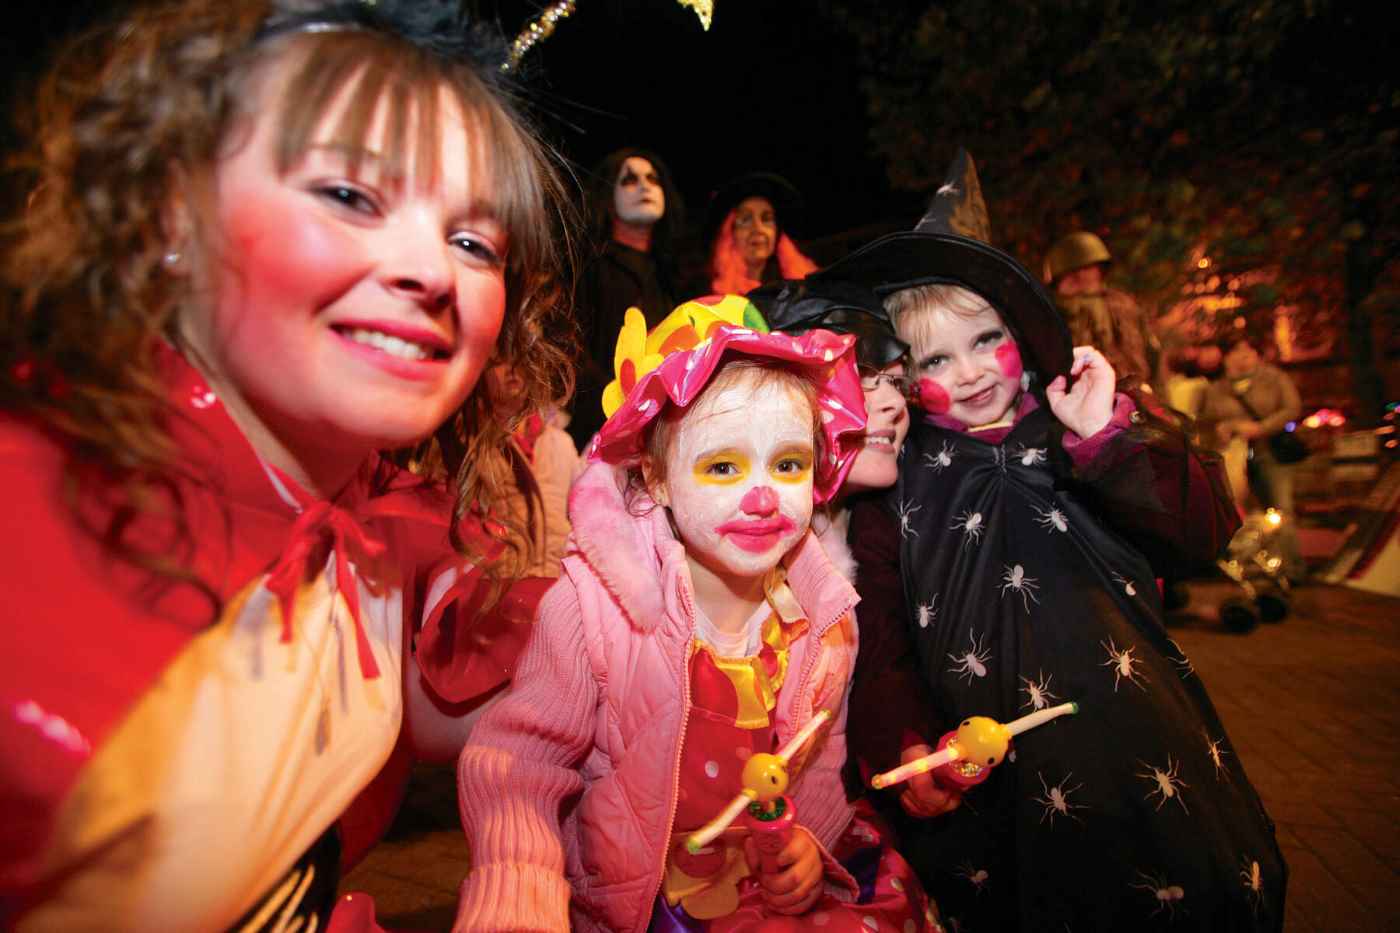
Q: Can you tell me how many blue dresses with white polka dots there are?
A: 0